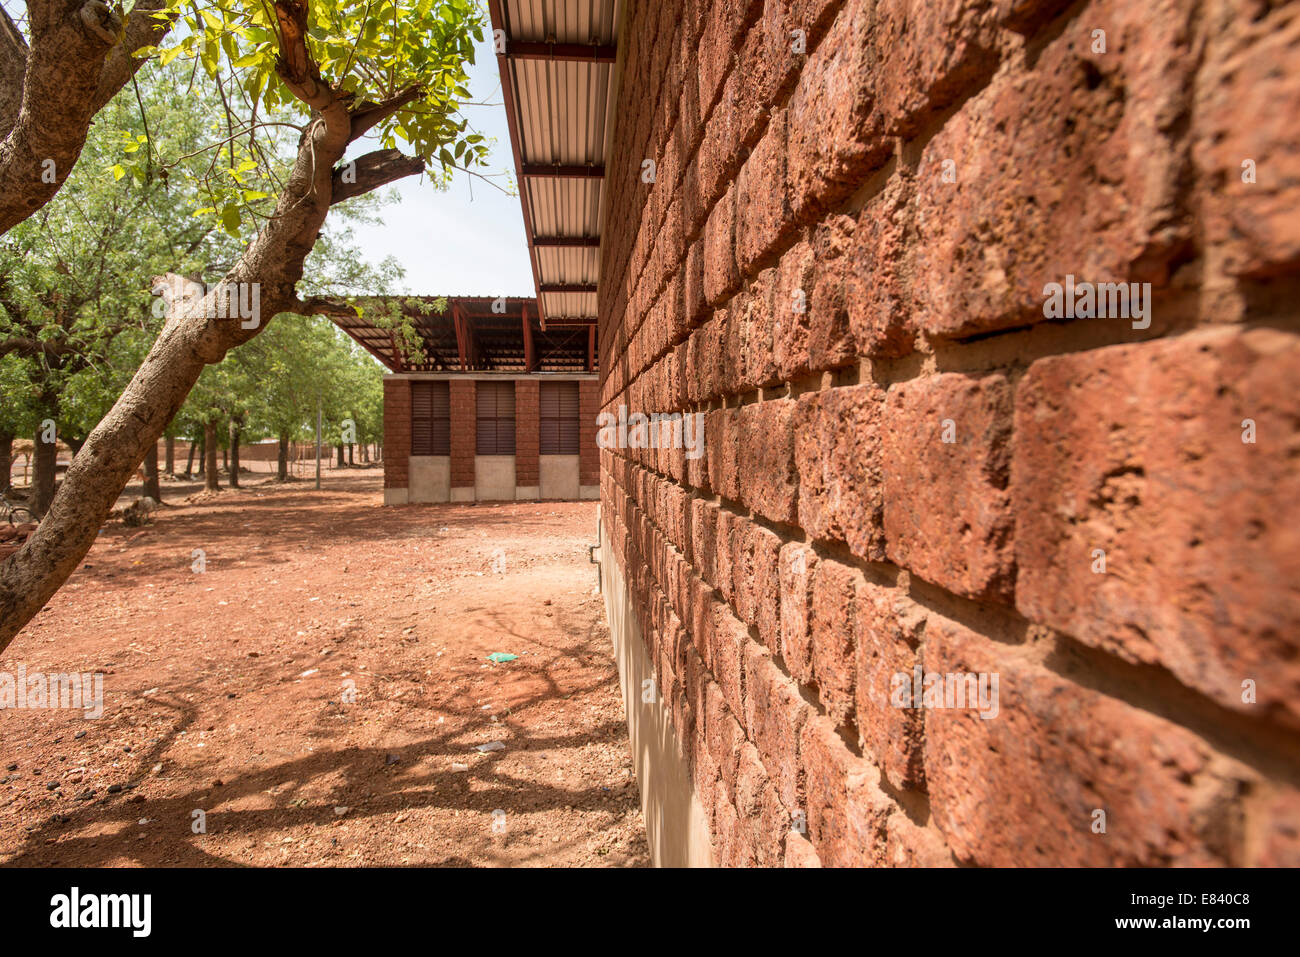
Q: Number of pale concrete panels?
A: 3